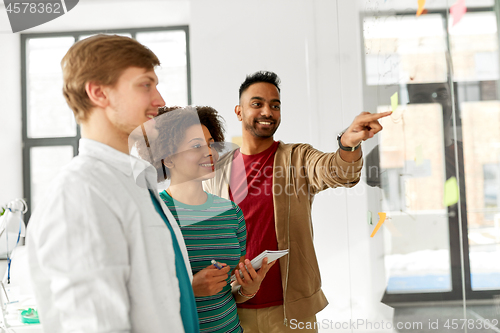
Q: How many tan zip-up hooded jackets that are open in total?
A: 1